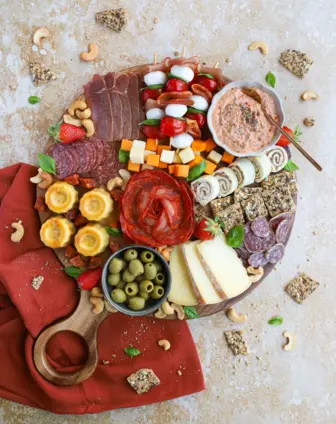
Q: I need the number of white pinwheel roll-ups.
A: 5